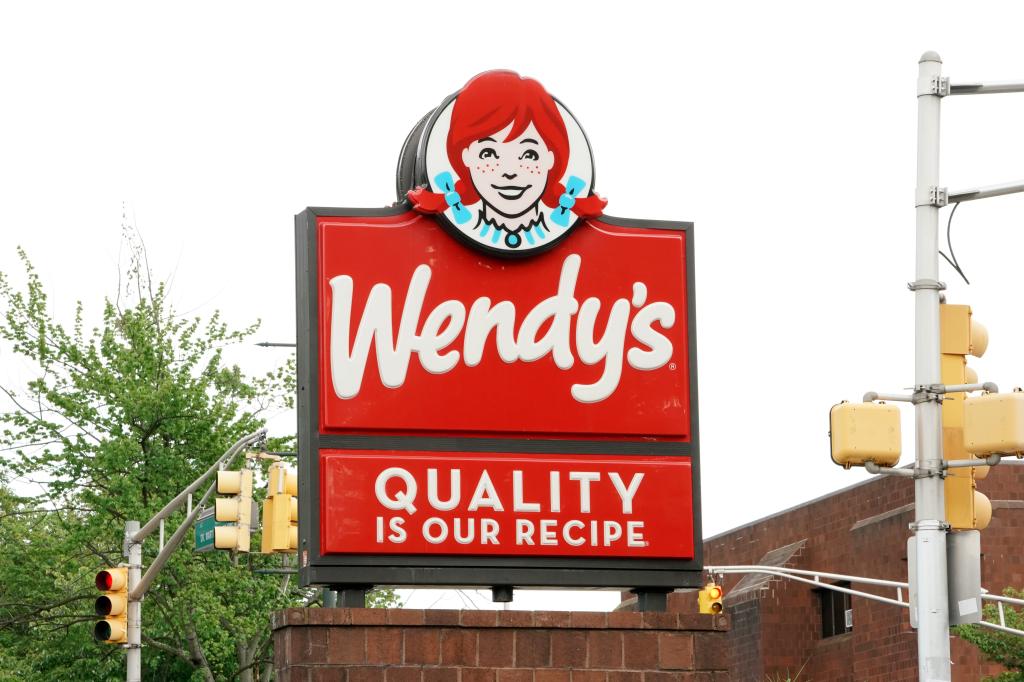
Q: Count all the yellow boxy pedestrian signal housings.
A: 2